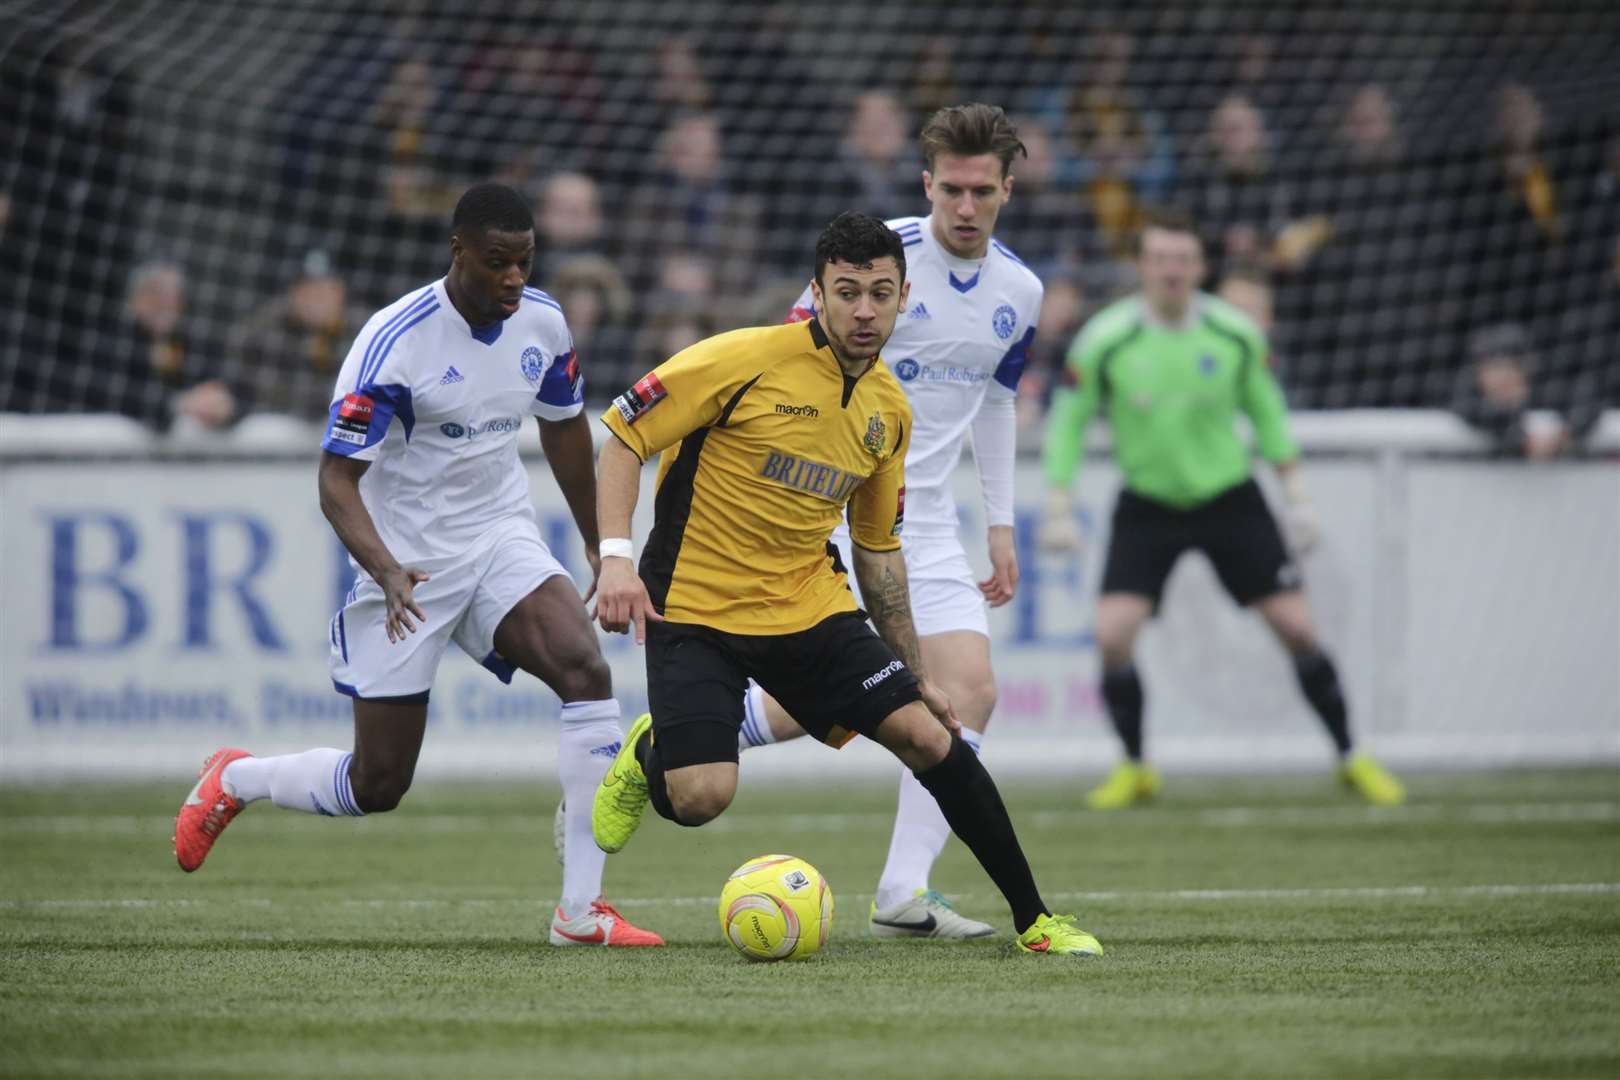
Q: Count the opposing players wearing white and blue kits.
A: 2